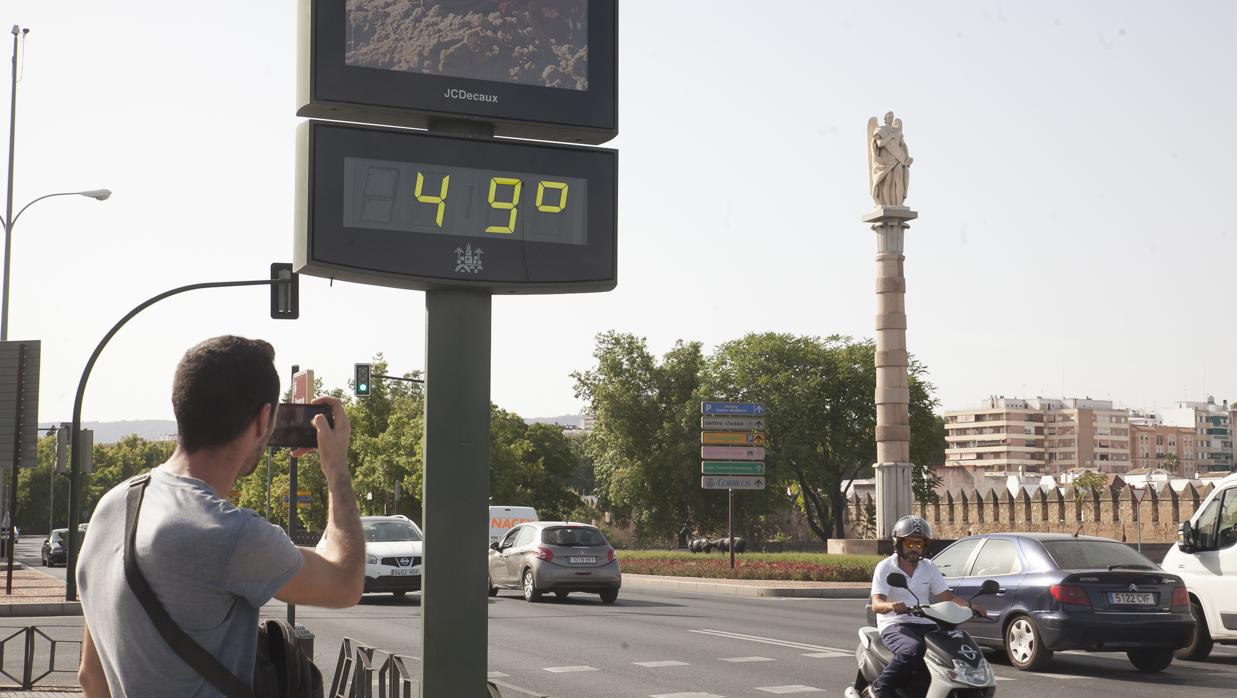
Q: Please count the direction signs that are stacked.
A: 6